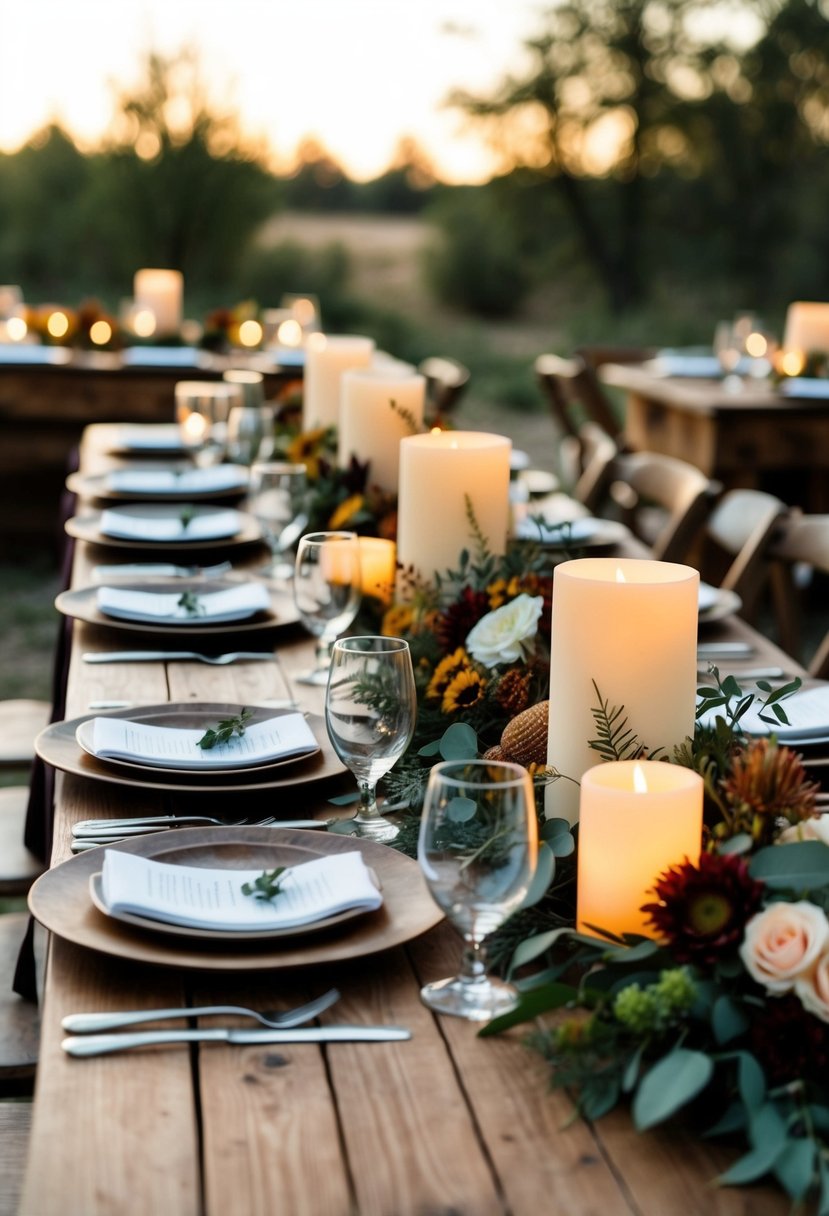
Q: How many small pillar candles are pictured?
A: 2